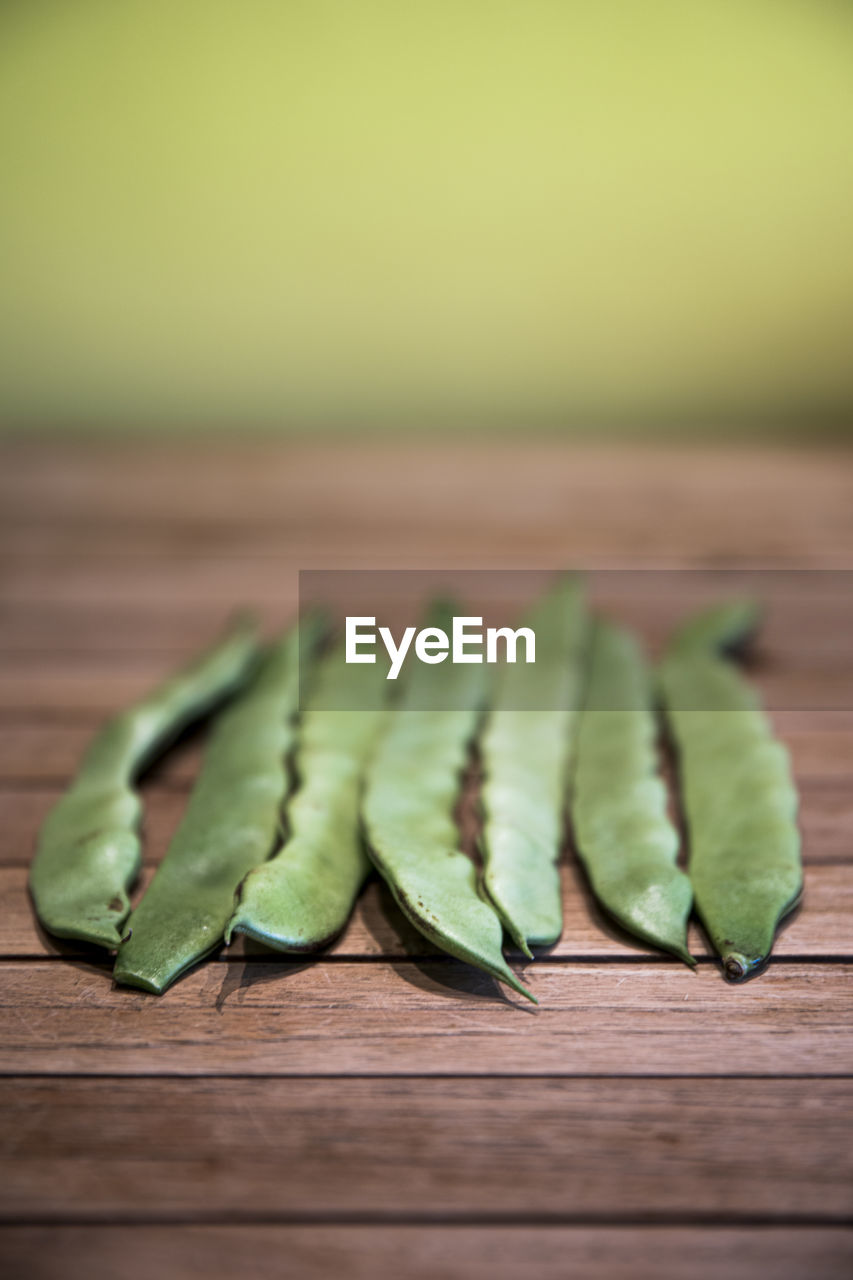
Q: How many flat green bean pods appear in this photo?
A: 7